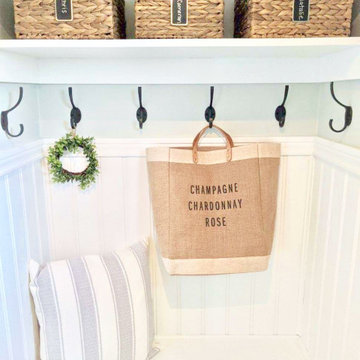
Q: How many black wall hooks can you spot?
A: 6